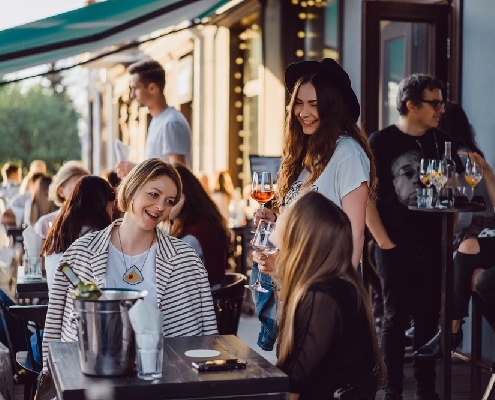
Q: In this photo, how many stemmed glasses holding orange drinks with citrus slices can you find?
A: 3